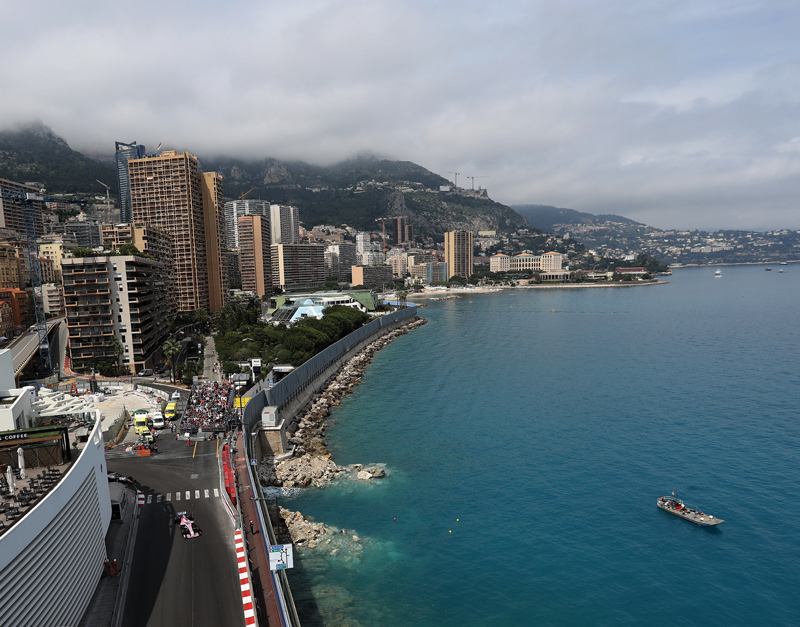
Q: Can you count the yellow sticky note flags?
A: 0